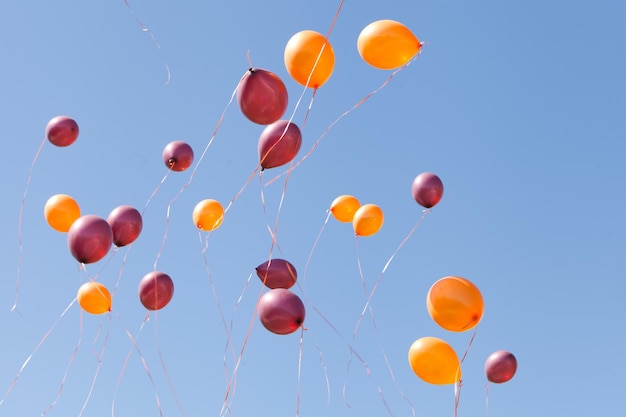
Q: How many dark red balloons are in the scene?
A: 11